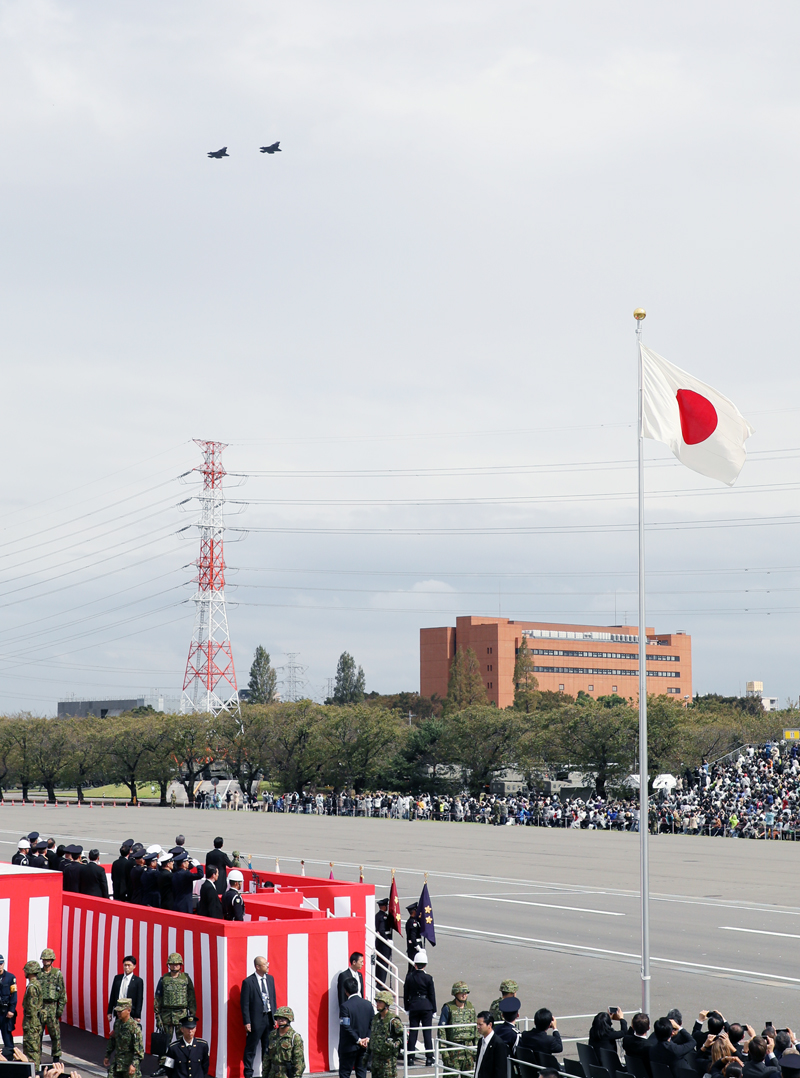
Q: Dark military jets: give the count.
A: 2